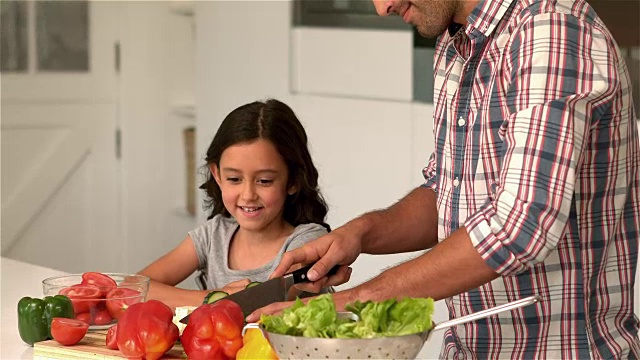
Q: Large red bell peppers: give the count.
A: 2